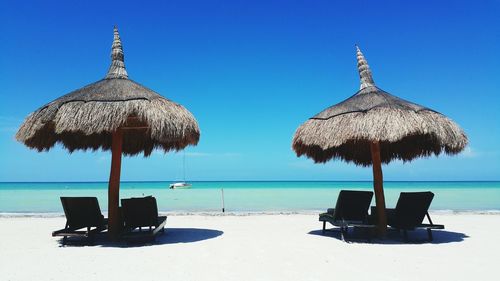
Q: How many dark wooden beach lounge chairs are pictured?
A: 4